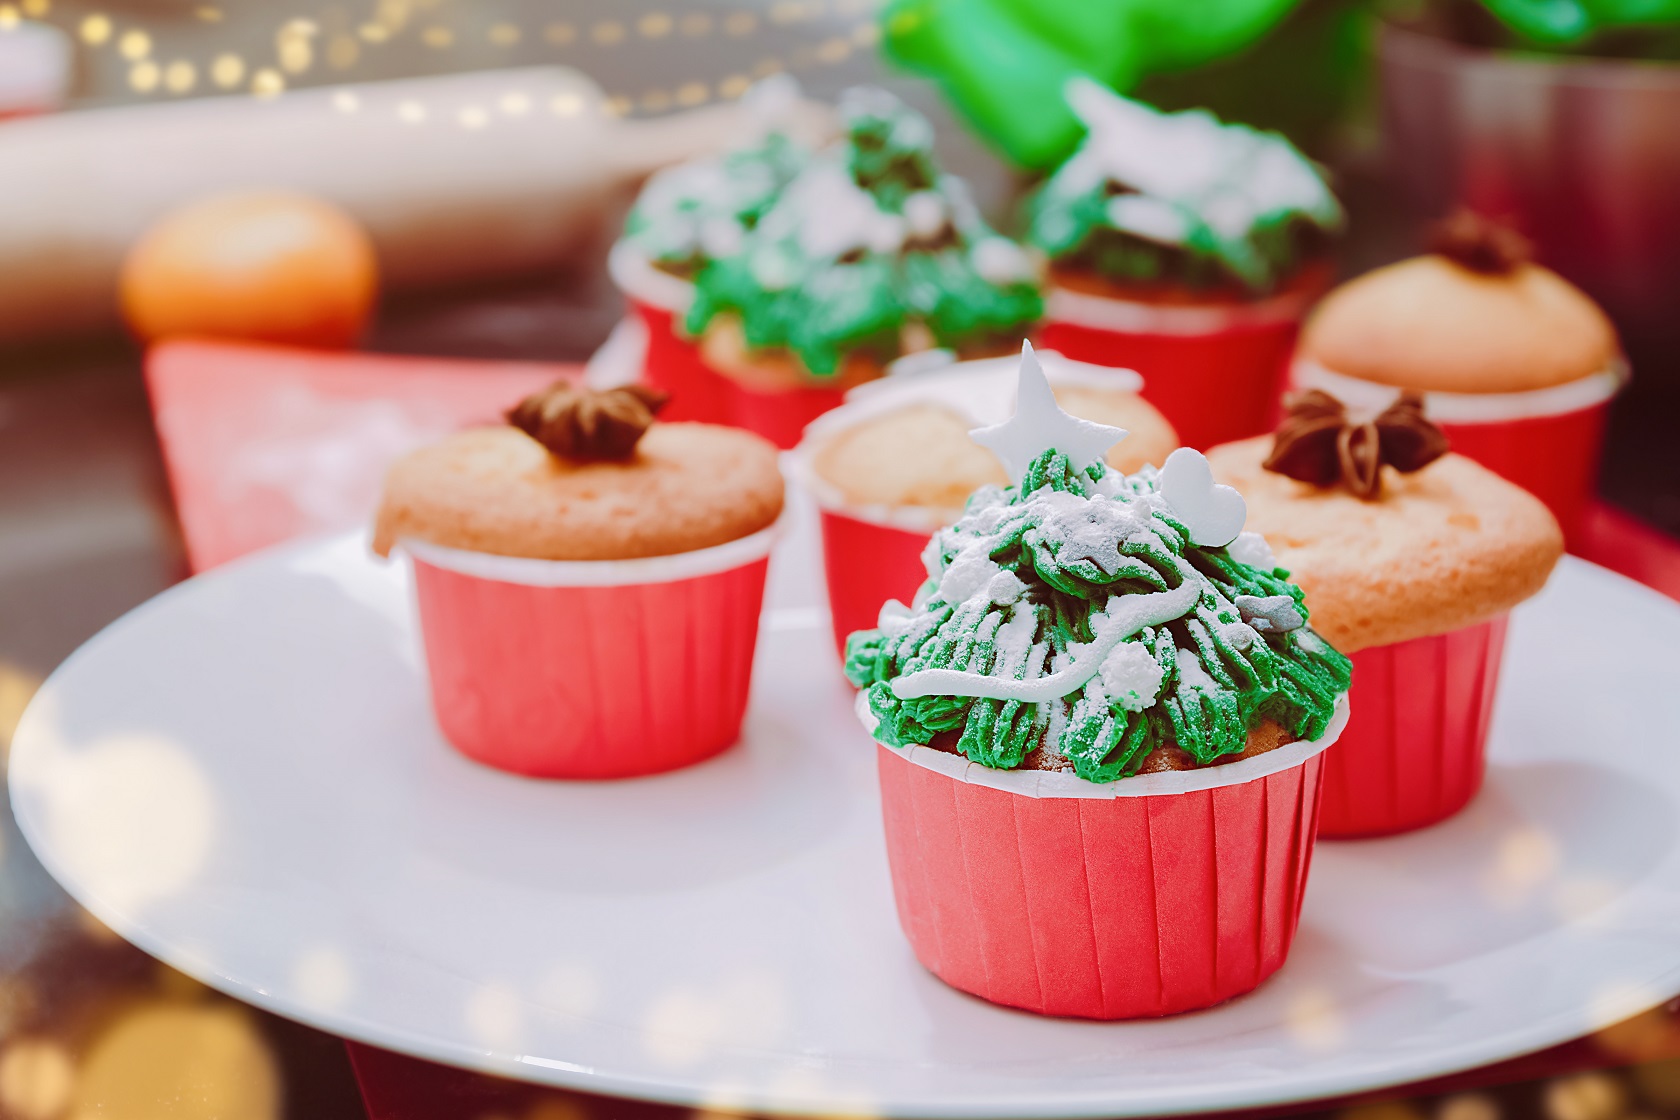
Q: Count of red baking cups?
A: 8